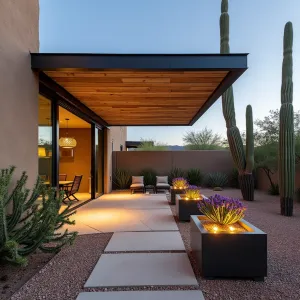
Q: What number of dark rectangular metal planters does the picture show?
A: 3